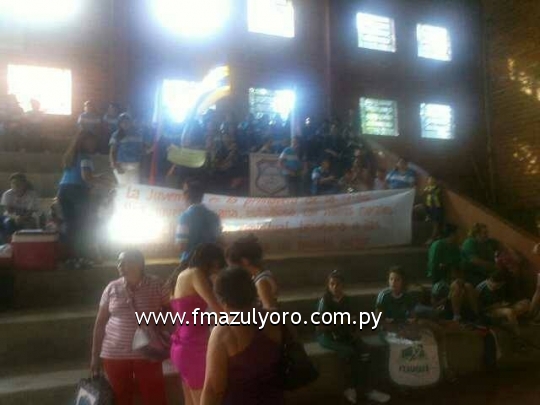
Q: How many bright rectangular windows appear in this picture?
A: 10